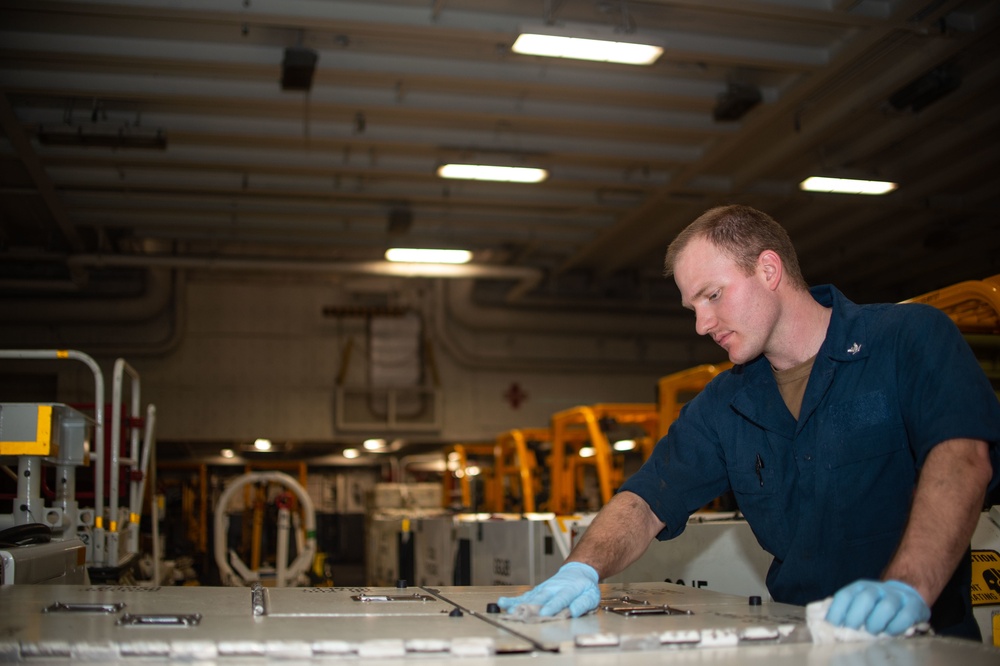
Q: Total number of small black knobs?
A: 4